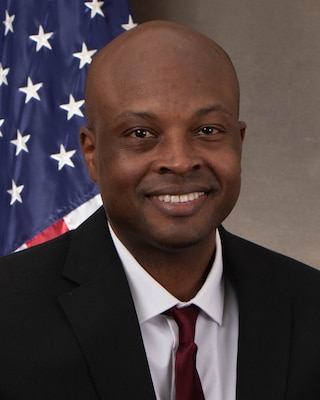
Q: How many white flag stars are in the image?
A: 12